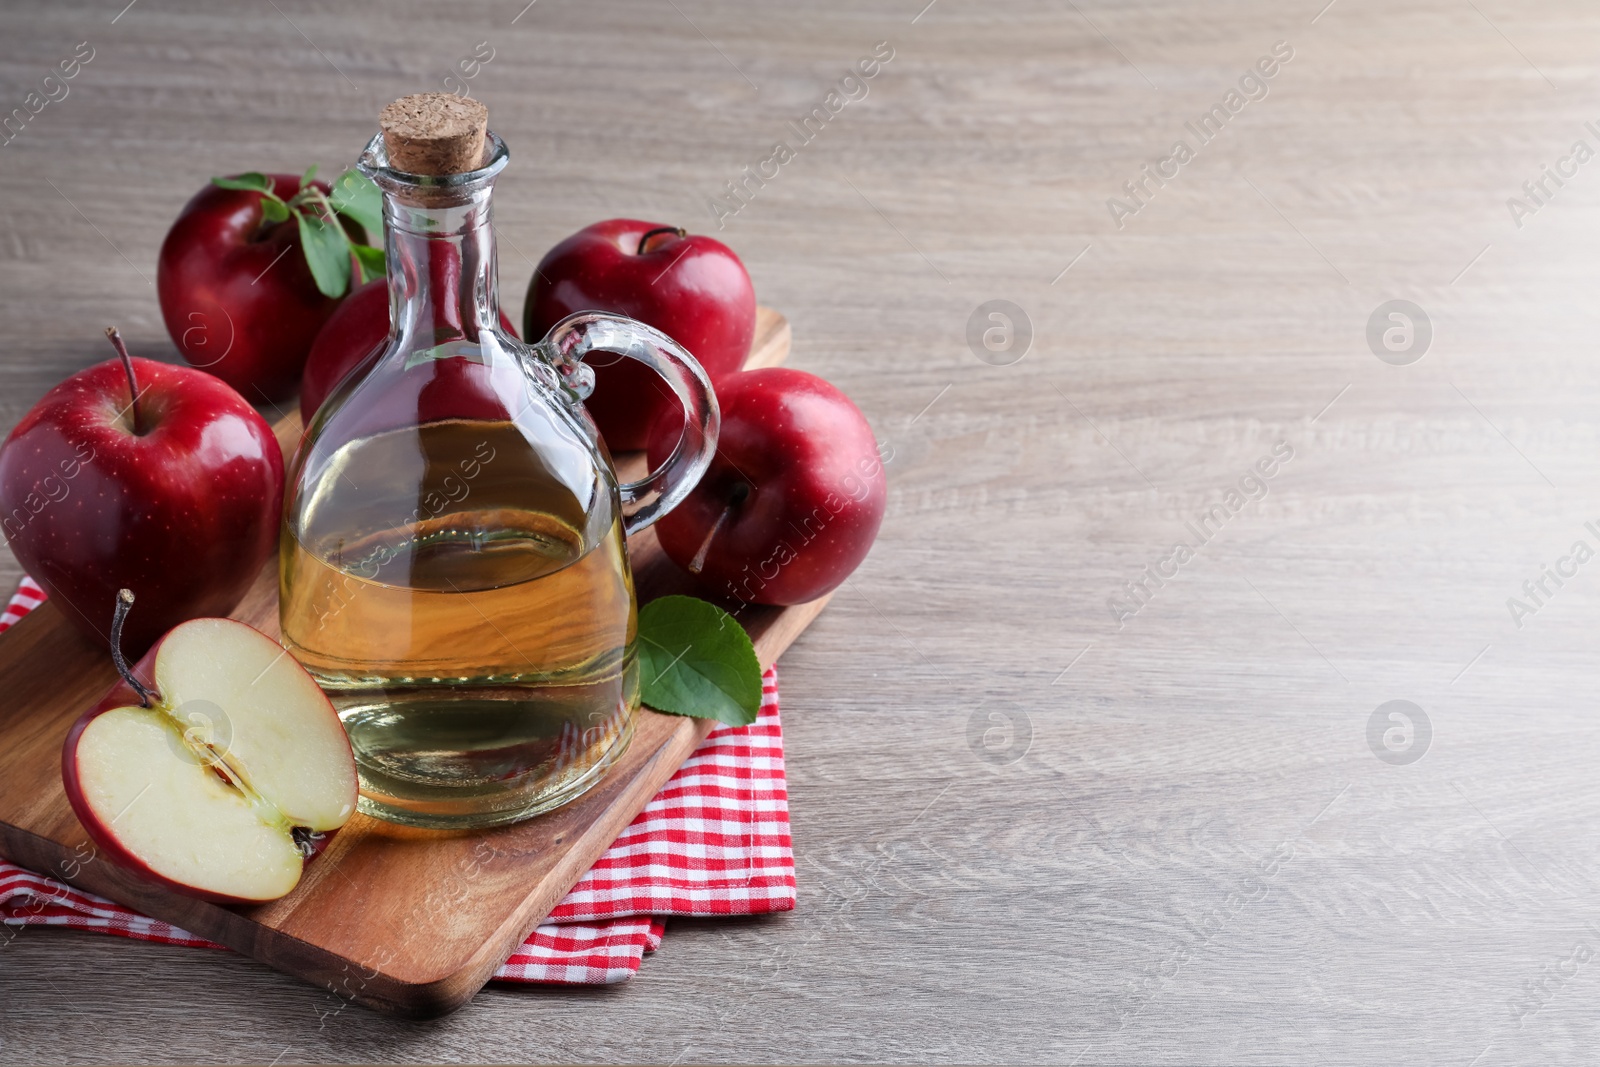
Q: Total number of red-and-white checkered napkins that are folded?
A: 1